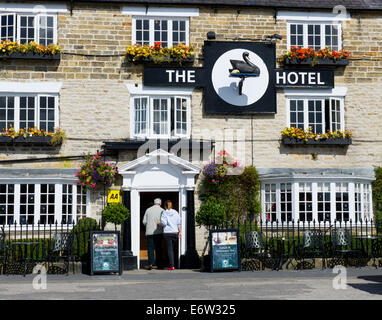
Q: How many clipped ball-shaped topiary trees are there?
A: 2